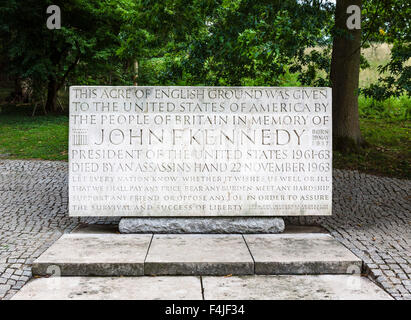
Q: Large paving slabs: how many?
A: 5